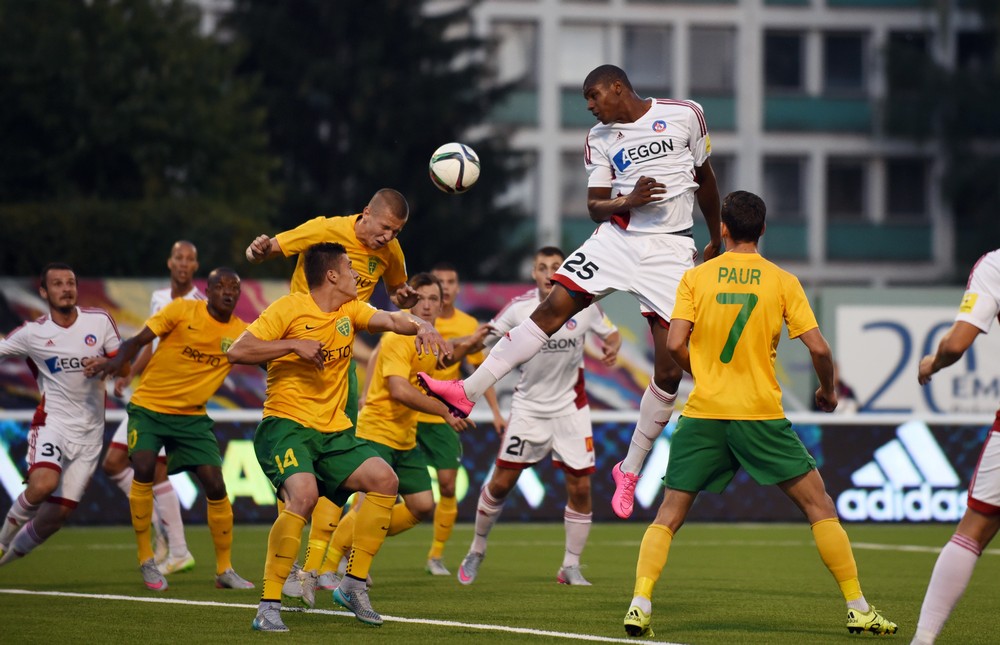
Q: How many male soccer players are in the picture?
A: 11